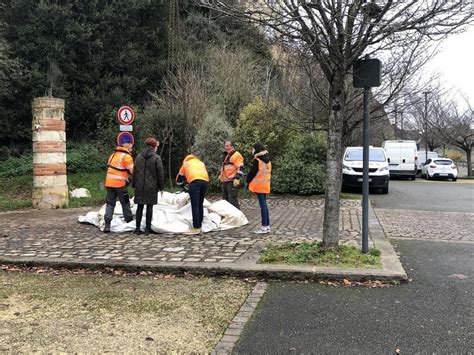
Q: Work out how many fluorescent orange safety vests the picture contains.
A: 4